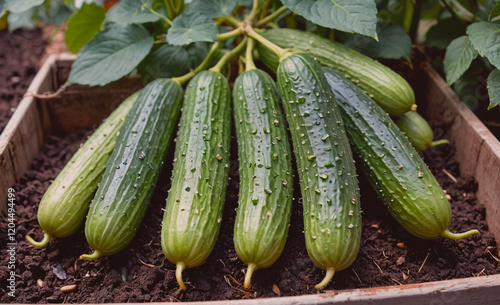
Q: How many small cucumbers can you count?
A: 1